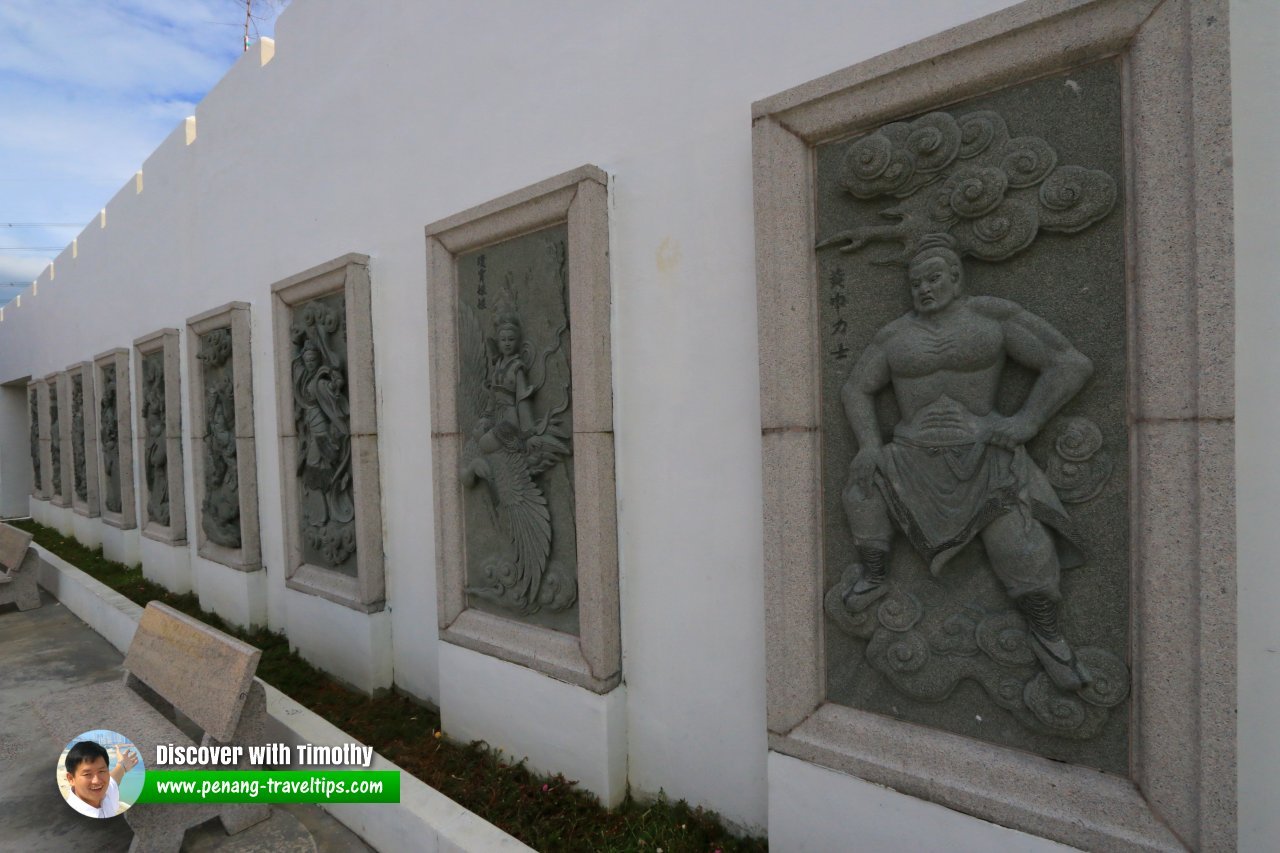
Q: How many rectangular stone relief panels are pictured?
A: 9